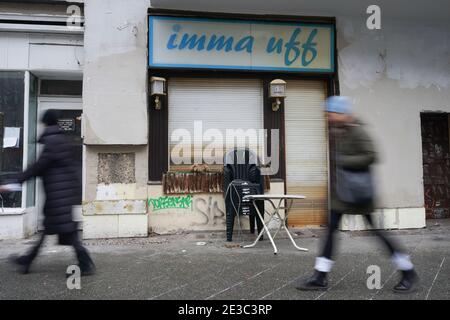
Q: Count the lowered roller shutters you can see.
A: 2